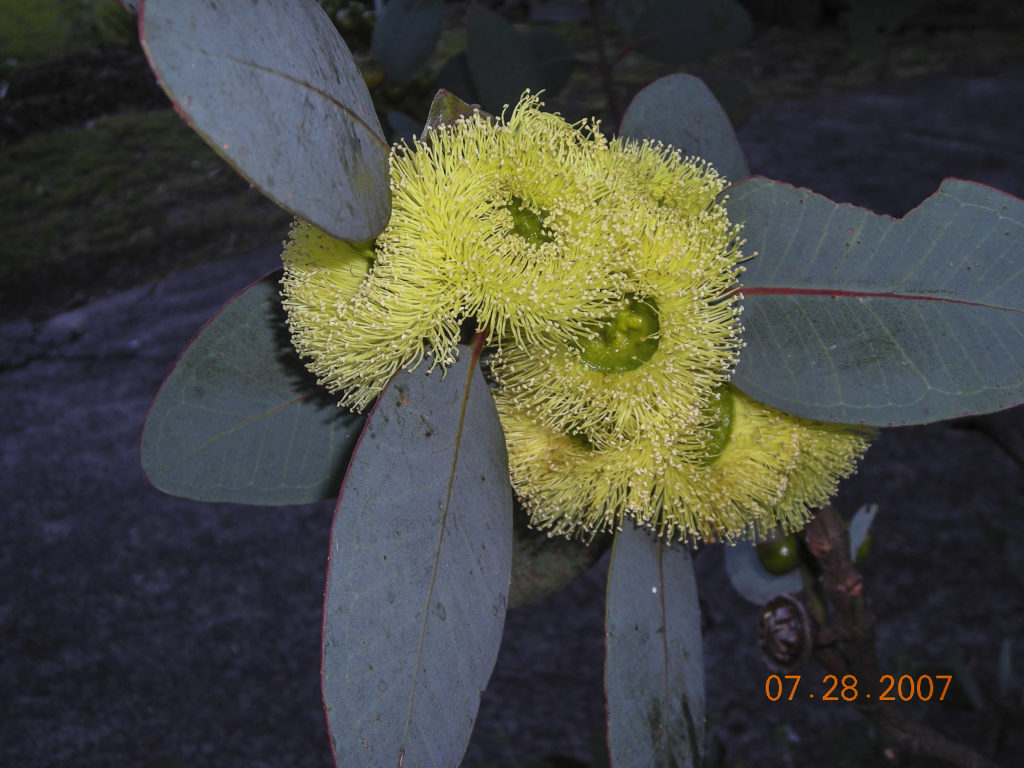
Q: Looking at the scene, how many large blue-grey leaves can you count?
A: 6